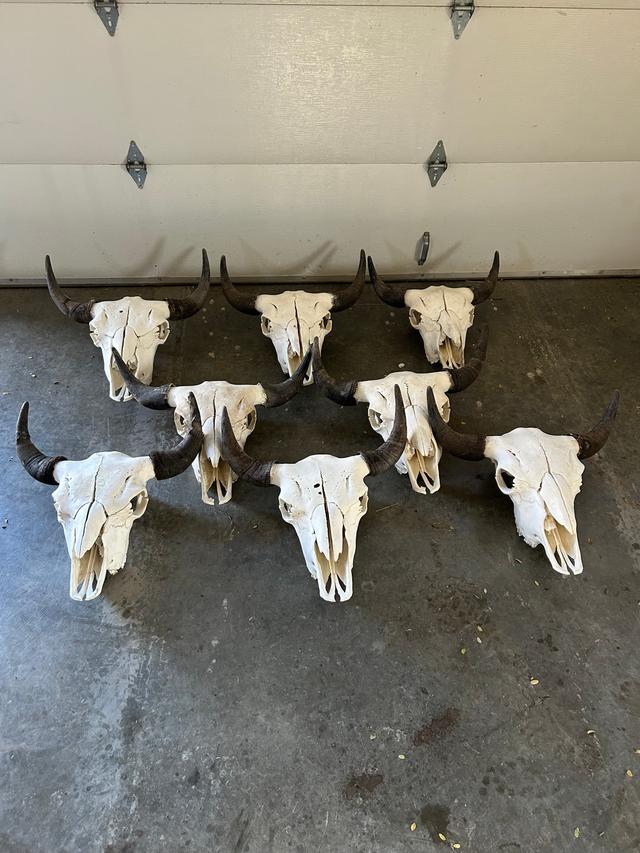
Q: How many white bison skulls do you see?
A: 8